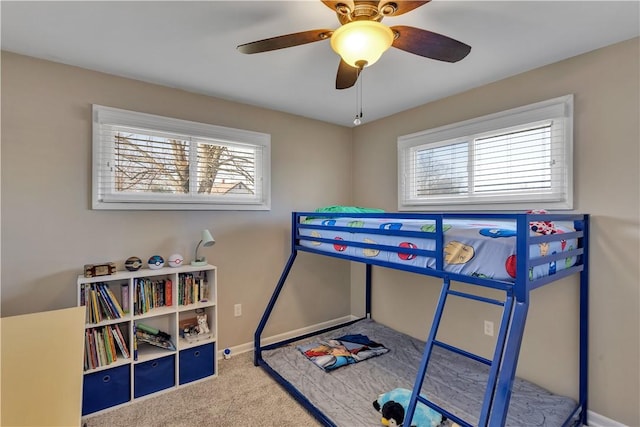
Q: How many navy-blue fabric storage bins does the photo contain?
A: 3